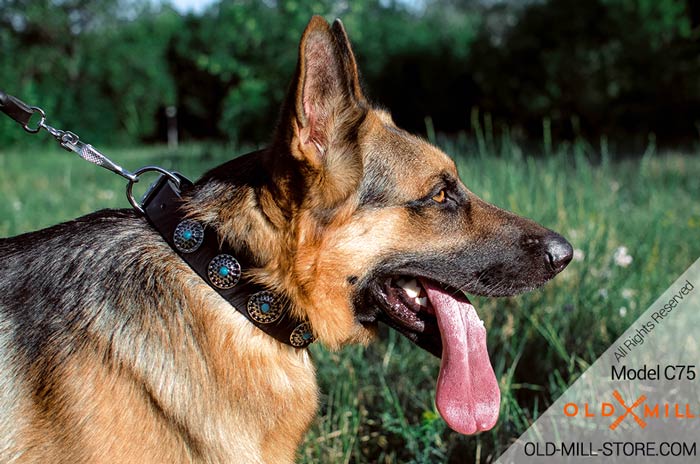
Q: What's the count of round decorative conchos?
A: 4